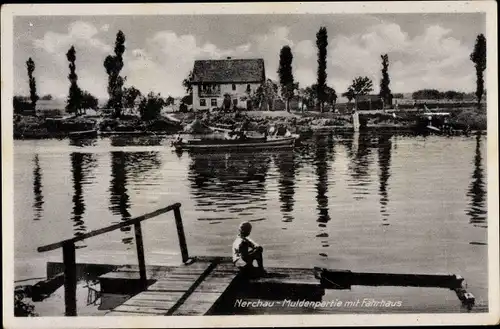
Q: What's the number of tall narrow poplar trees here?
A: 7